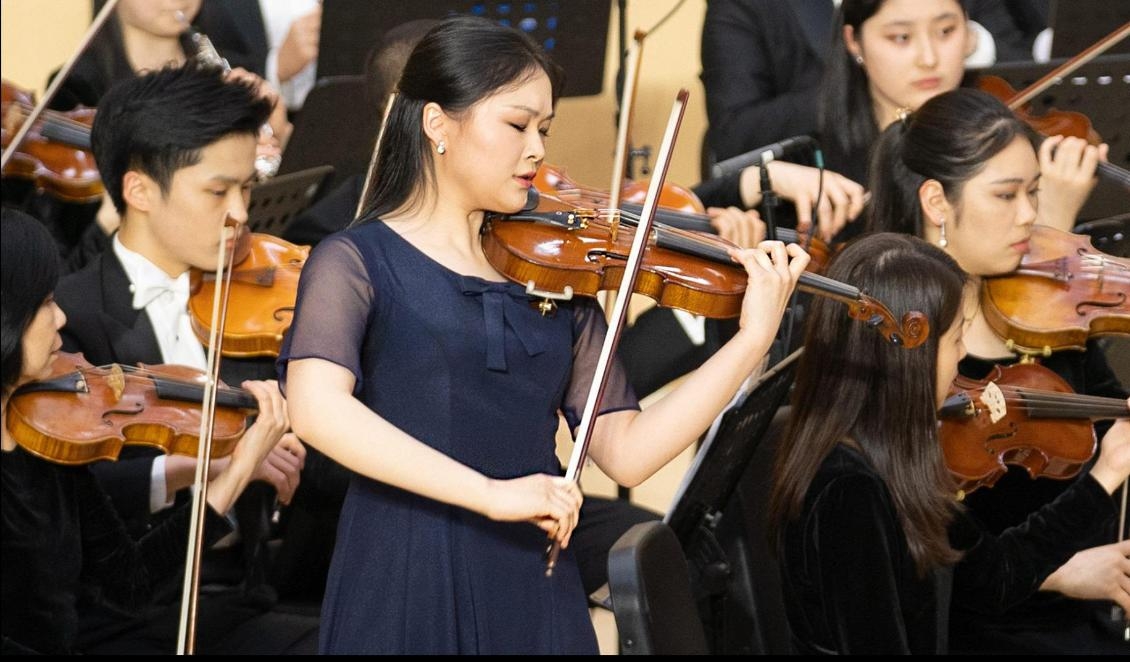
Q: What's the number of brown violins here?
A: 8